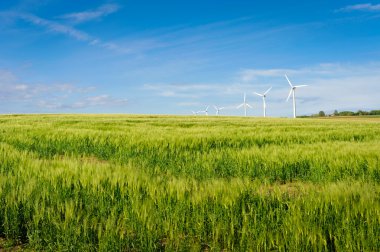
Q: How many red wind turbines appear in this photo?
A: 0